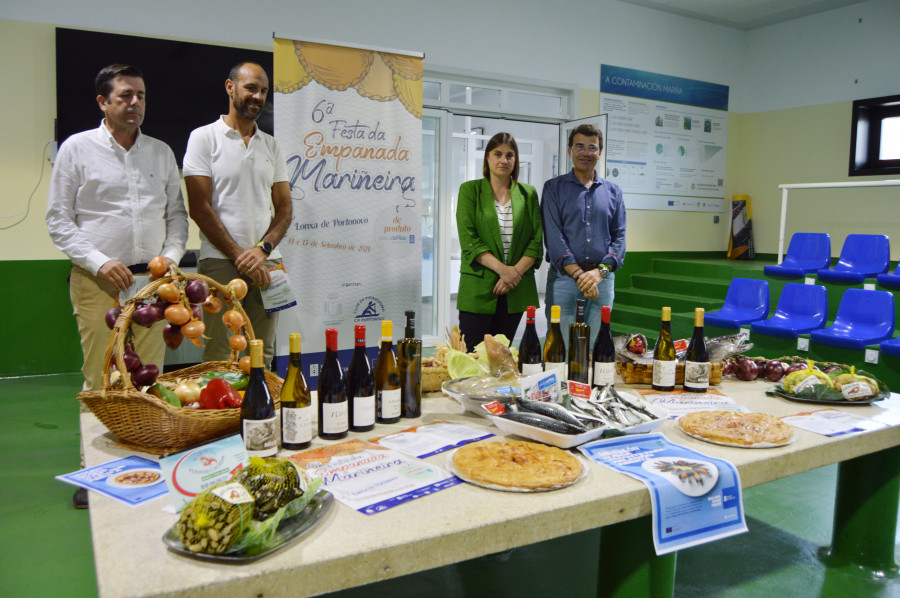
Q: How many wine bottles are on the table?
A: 12